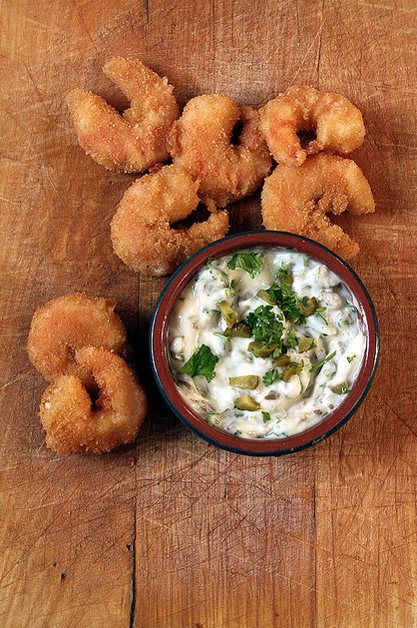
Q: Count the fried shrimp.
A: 7